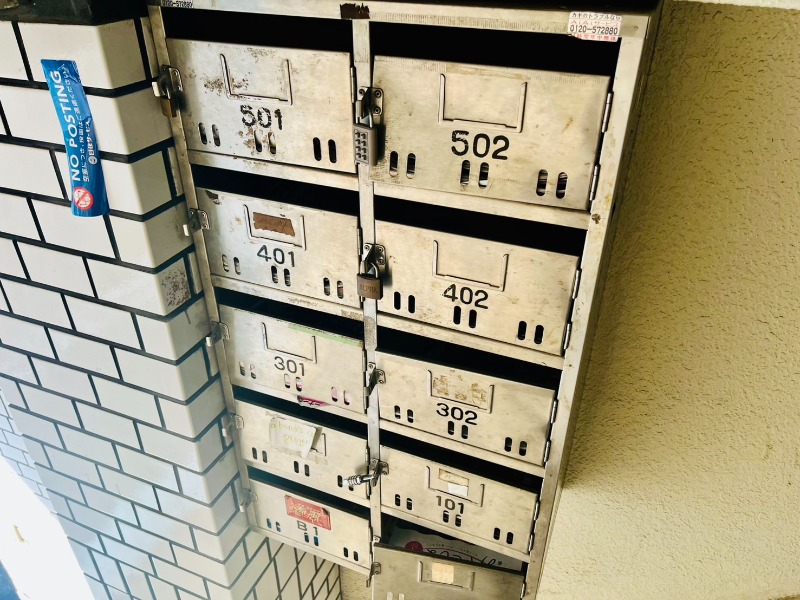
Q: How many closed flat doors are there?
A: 9